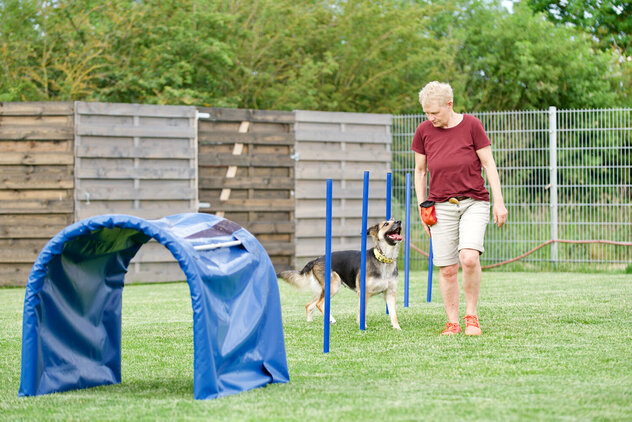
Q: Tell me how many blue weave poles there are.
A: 5